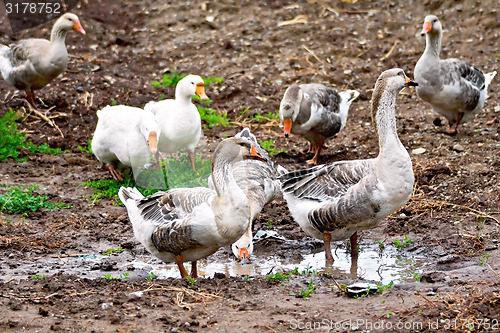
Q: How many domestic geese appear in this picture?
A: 8